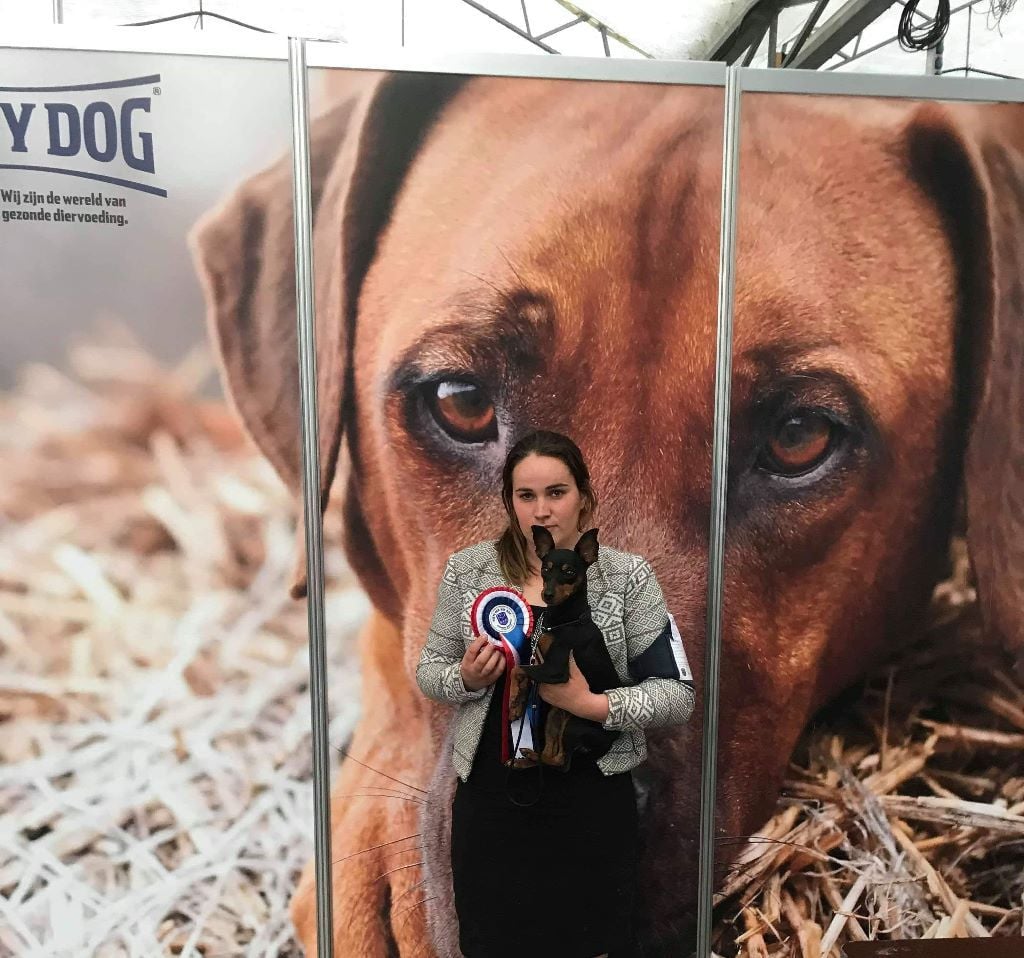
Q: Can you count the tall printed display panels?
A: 3